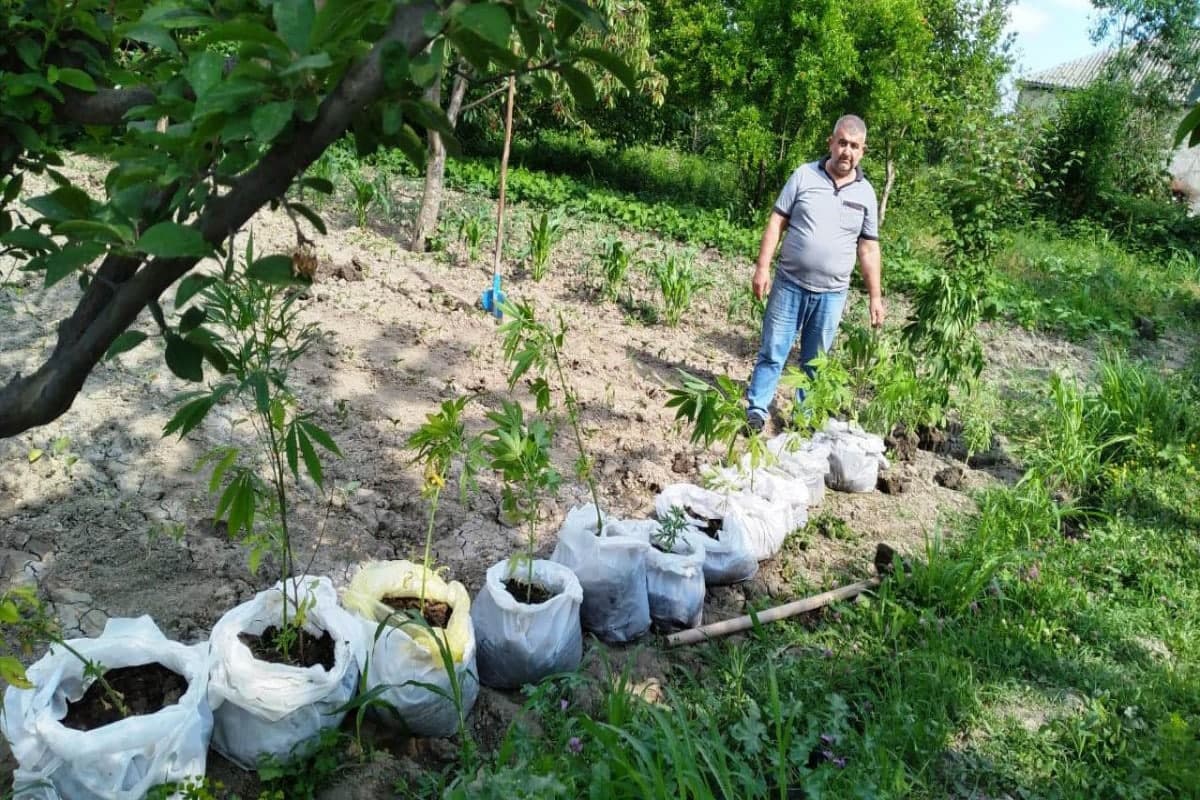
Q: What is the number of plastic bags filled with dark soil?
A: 11